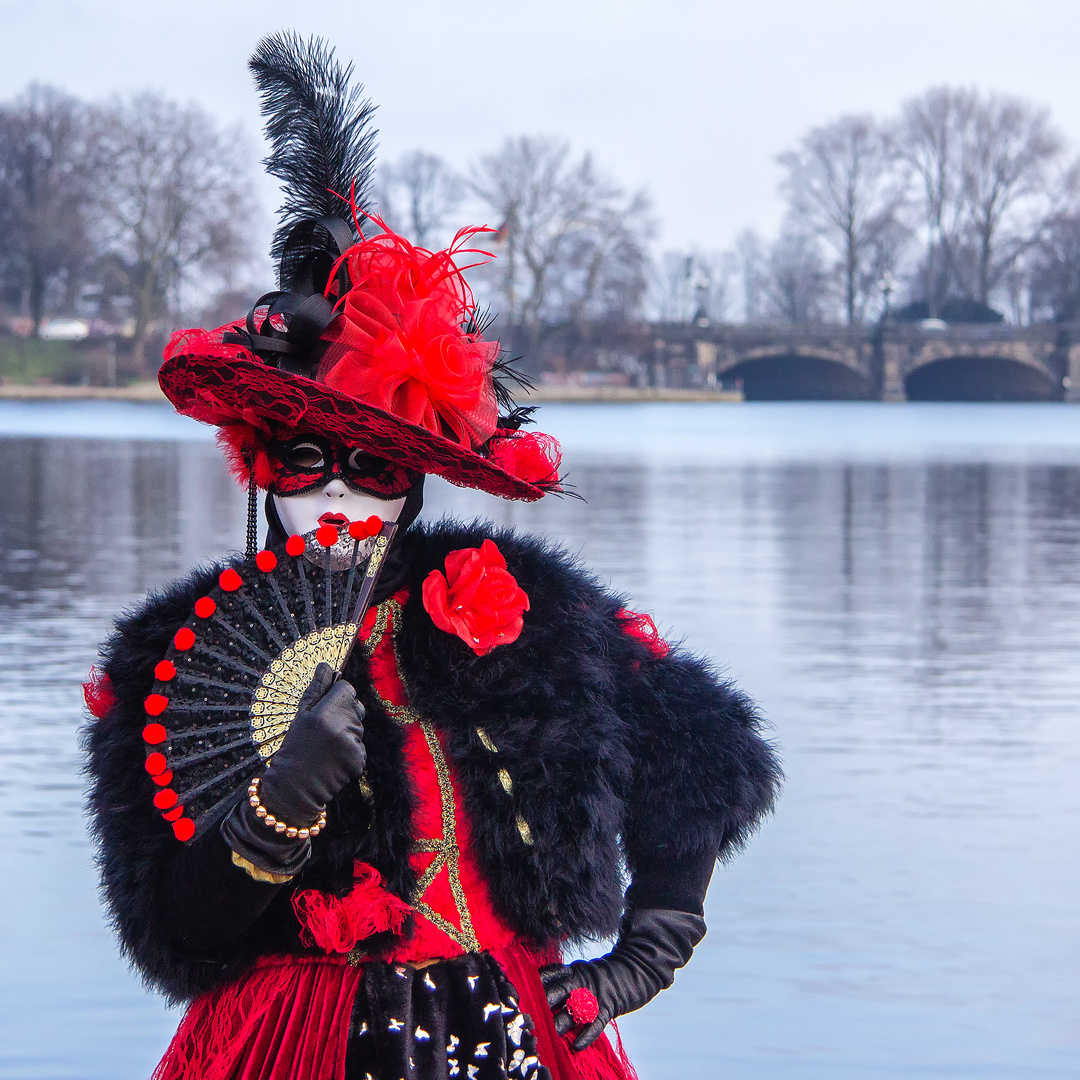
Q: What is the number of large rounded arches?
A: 2